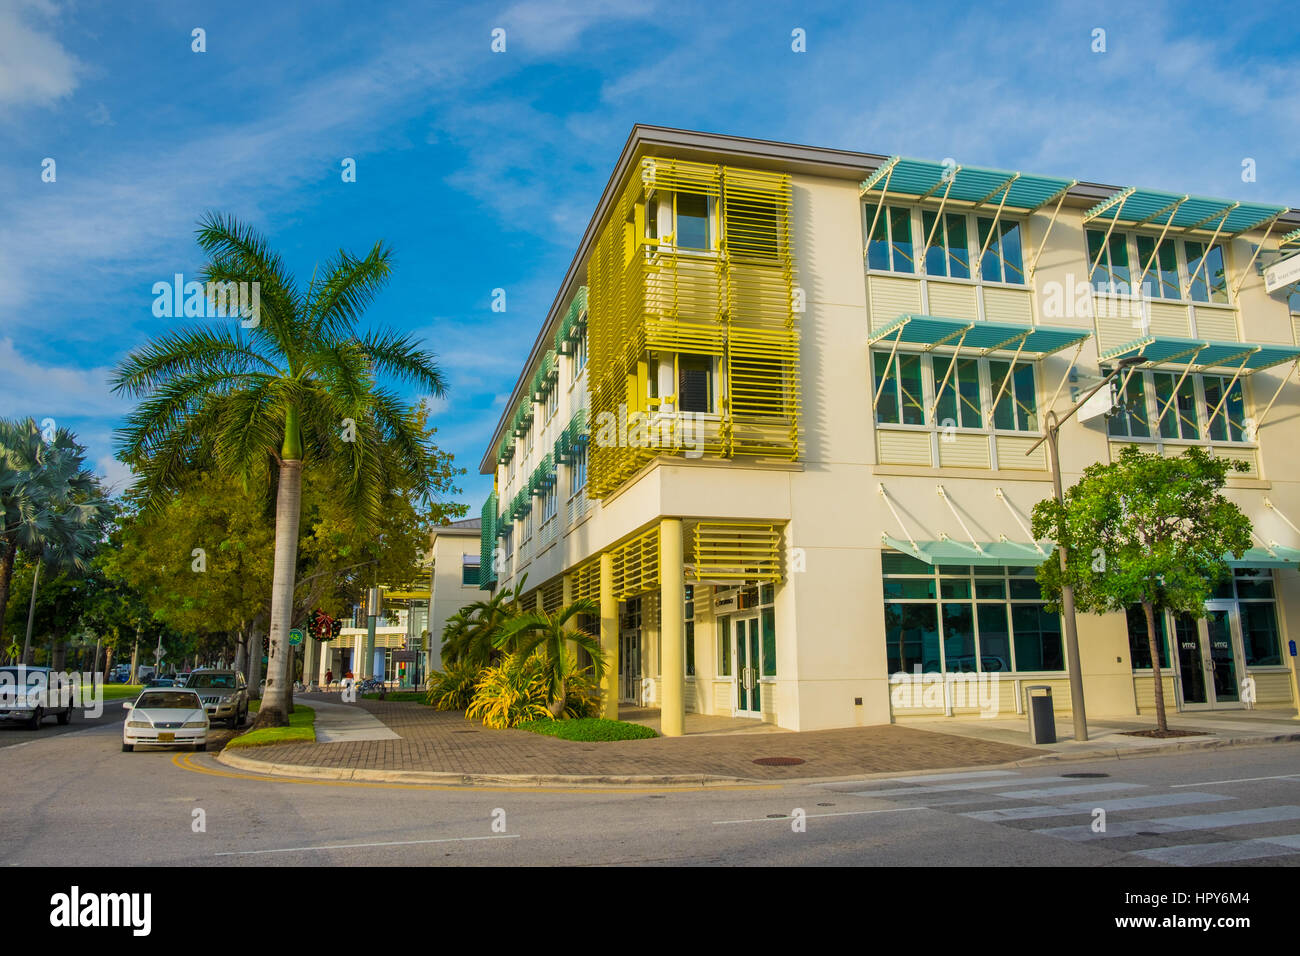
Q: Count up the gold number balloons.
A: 0